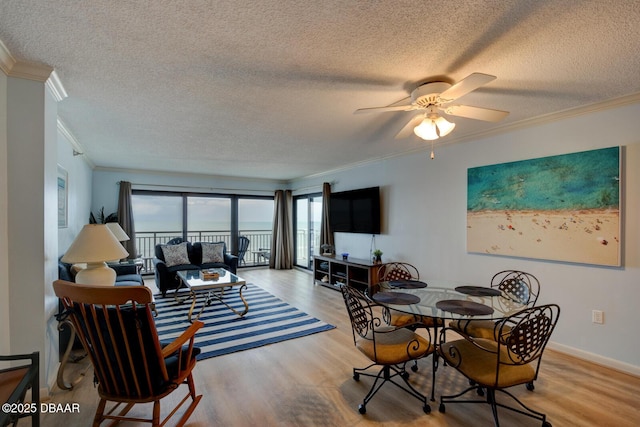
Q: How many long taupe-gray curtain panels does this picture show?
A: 4